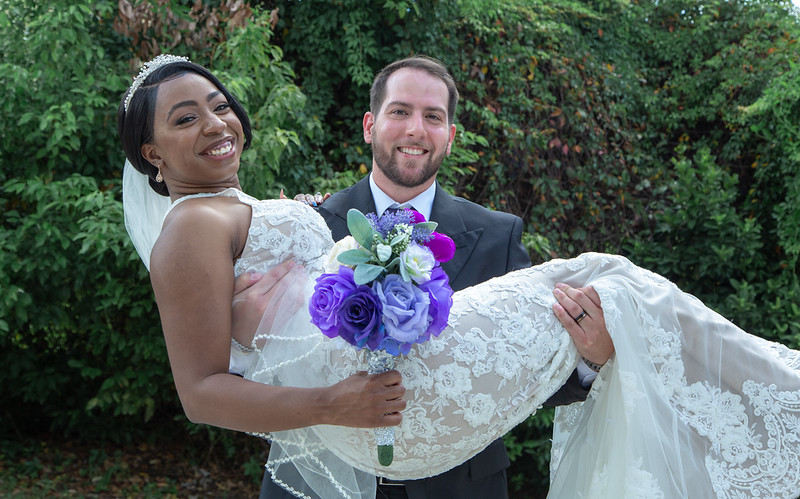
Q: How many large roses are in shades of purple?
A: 4